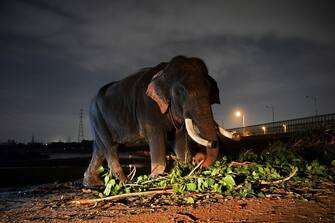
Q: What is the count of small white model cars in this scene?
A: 0